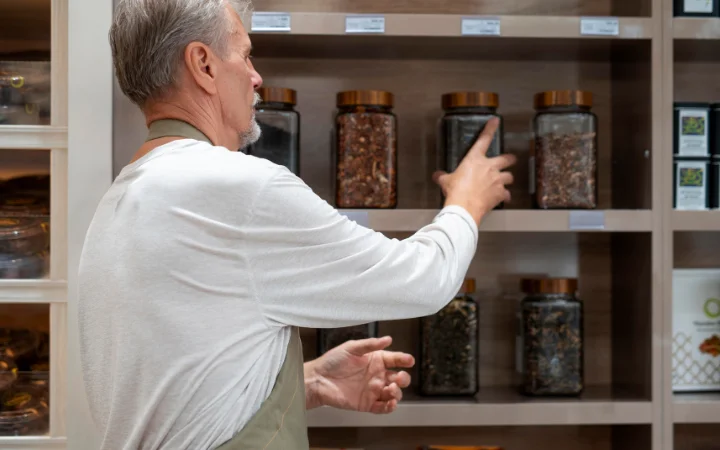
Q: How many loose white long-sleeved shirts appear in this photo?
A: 1